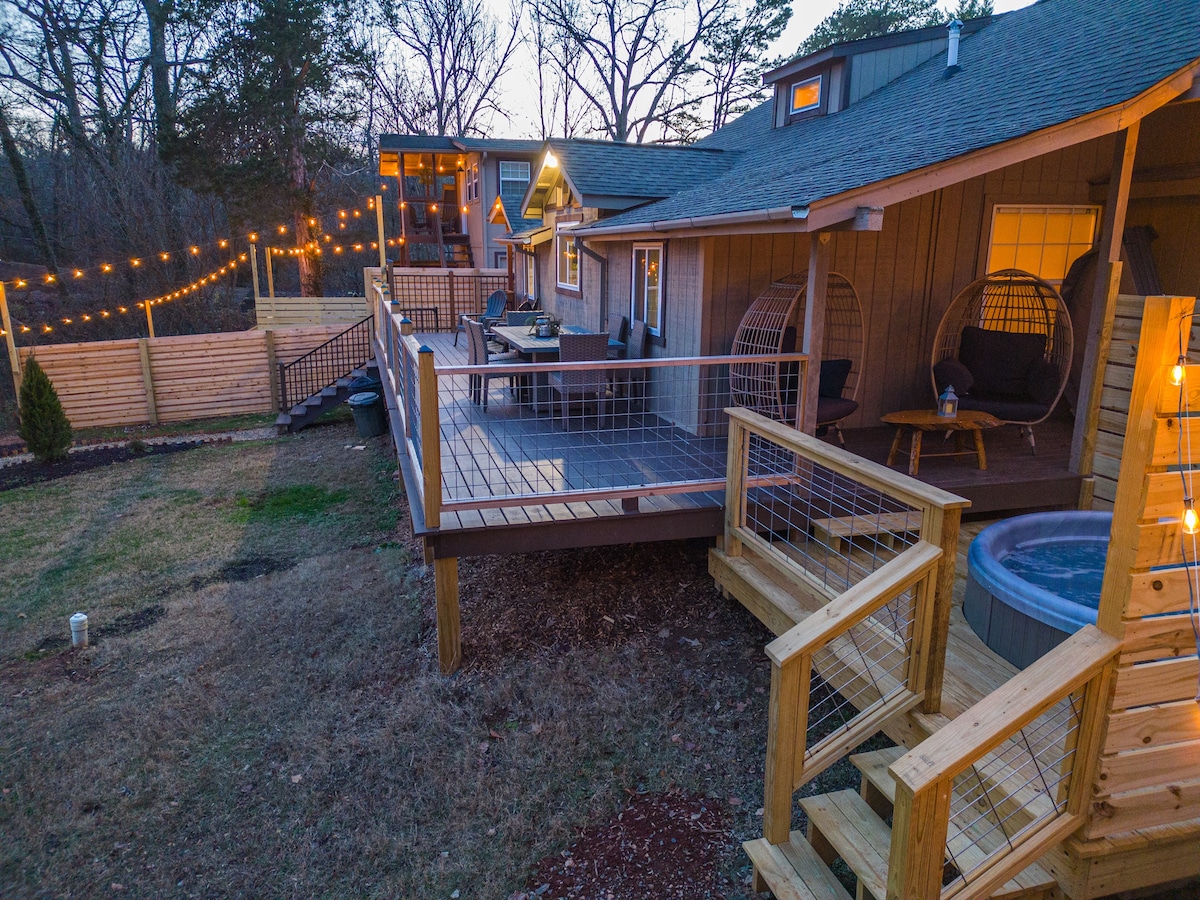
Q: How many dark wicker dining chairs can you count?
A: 6